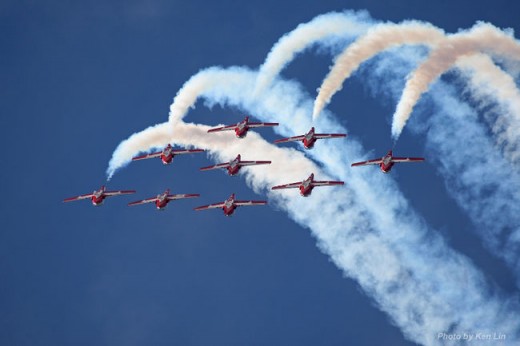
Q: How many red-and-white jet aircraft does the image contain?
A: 9